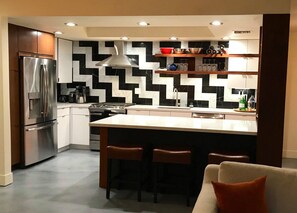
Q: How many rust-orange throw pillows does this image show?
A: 1